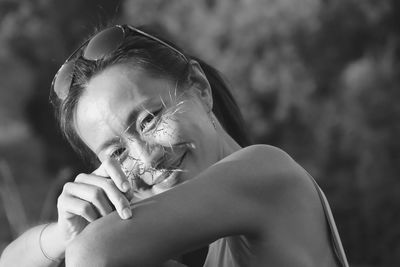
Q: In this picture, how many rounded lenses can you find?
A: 2